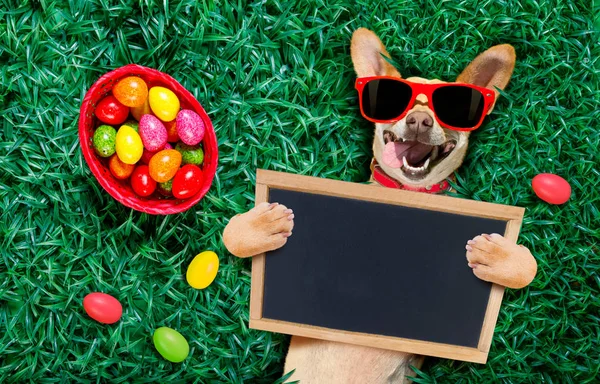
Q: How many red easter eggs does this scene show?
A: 5